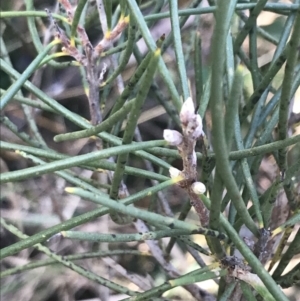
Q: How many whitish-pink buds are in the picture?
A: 5